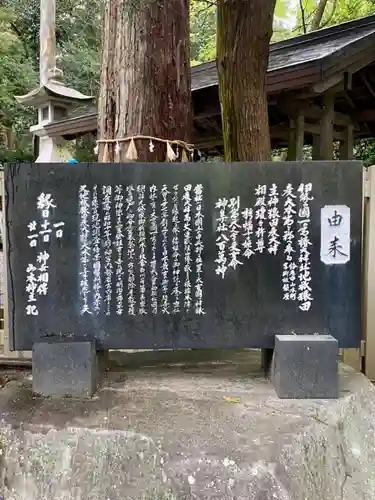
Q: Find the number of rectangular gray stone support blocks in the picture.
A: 2